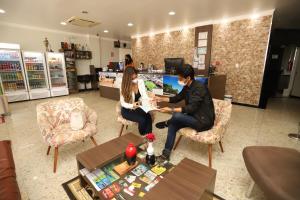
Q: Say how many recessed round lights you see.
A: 5